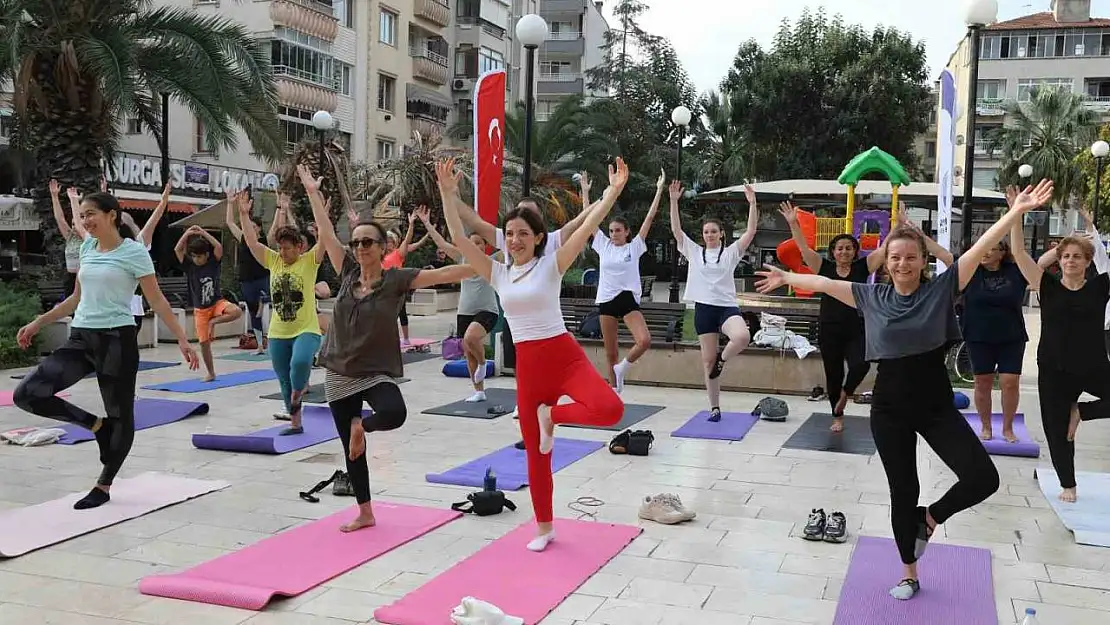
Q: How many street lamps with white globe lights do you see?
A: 6